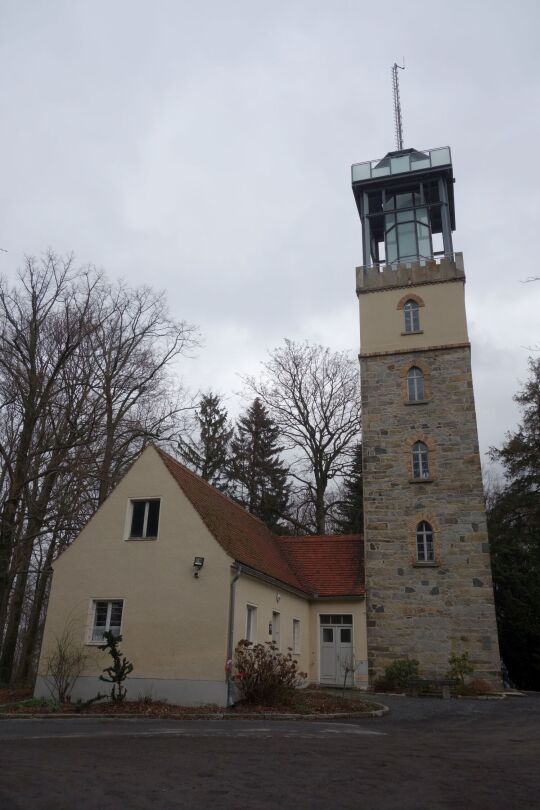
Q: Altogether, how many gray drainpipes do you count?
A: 1